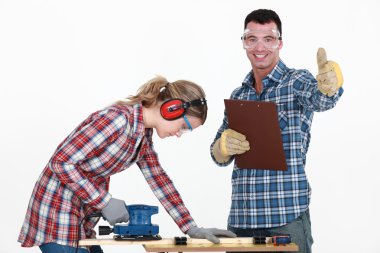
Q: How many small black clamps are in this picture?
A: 2